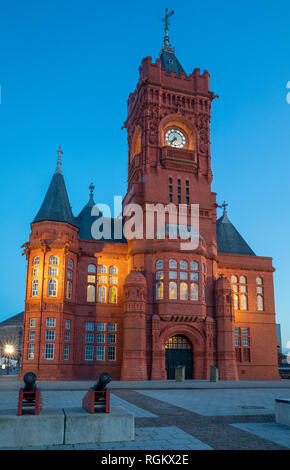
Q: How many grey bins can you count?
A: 2